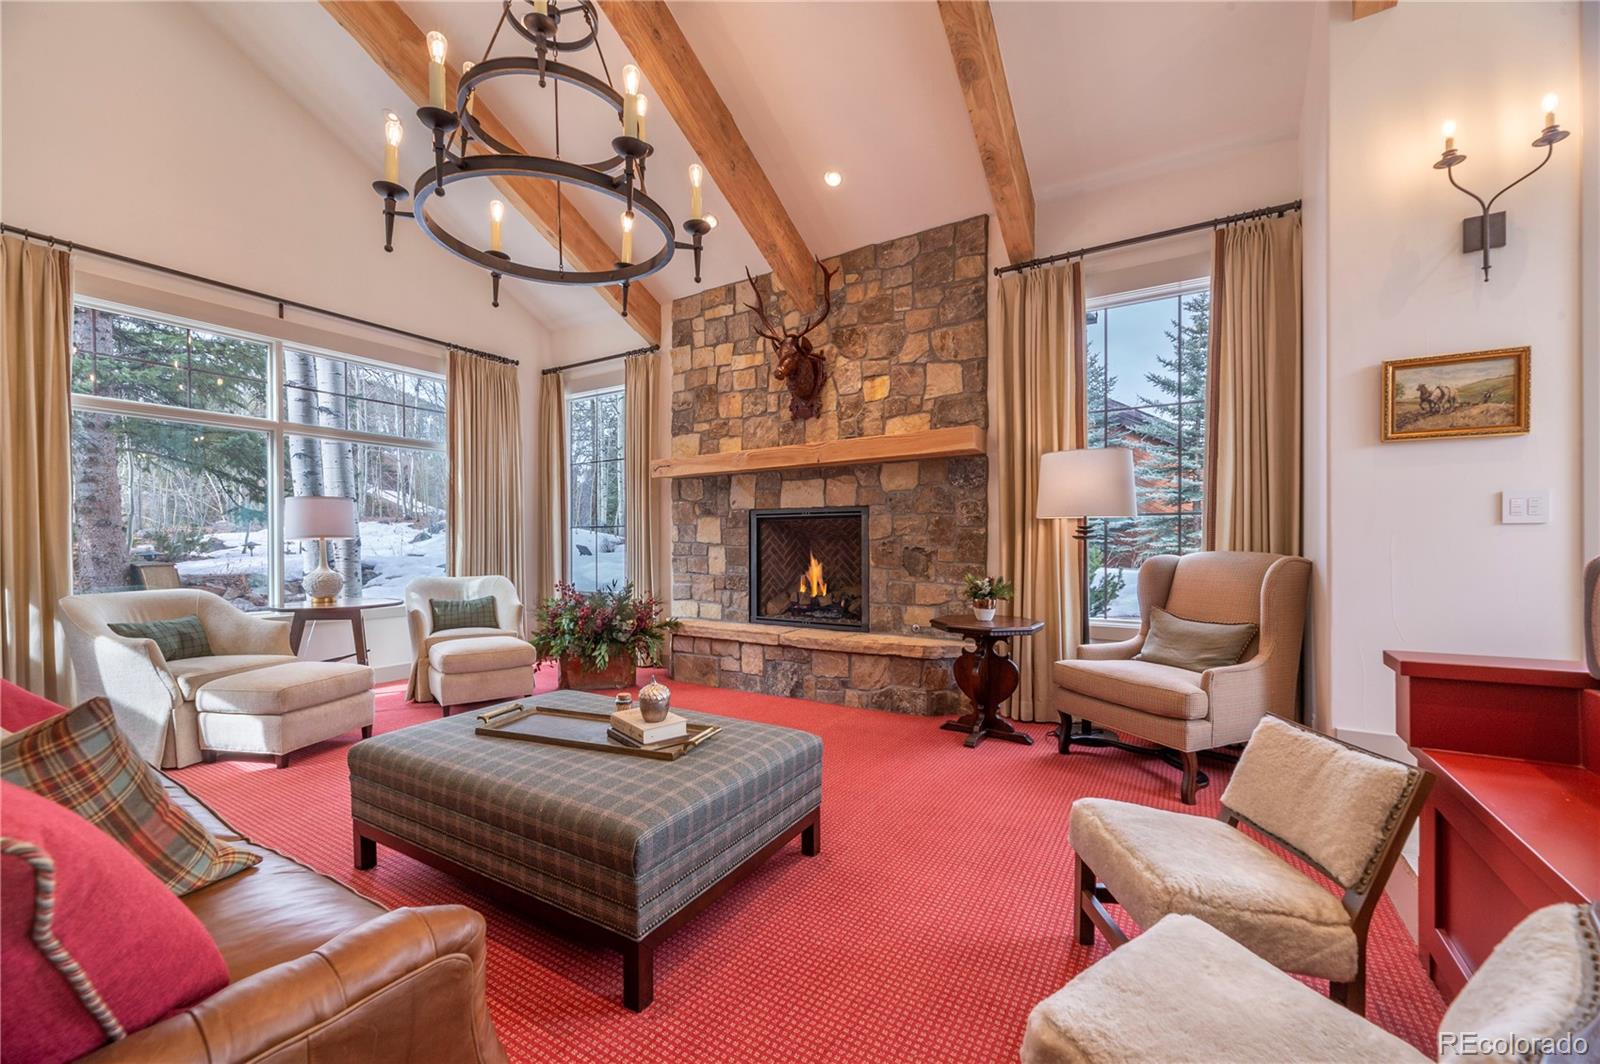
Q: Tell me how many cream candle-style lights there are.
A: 11